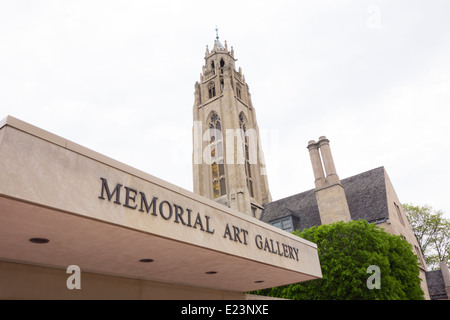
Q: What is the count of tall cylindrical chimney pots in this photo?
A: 2